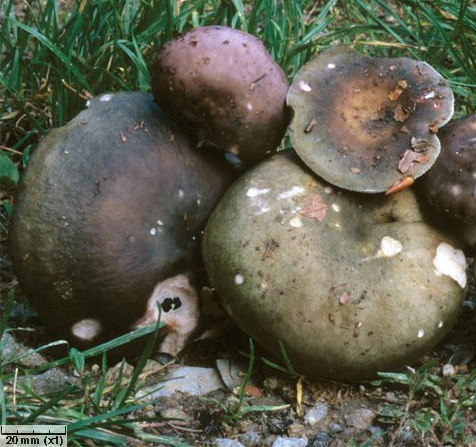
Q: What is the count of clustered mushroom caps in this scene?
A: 5